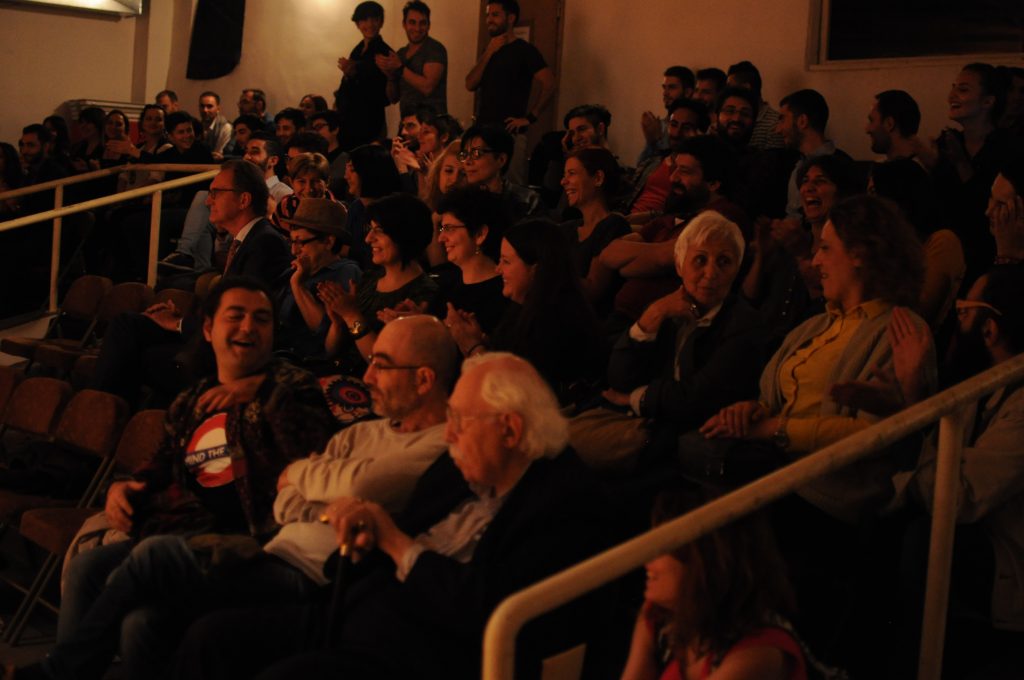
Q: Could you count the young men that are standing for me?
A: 3